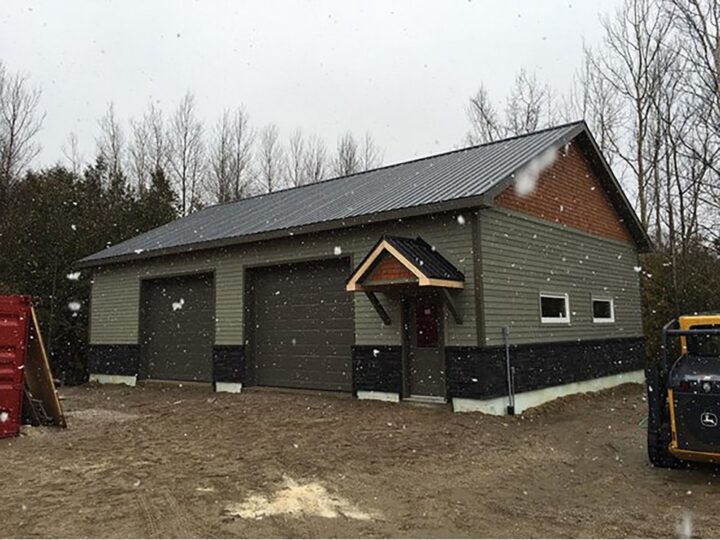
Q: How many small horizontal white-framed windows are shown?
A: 2